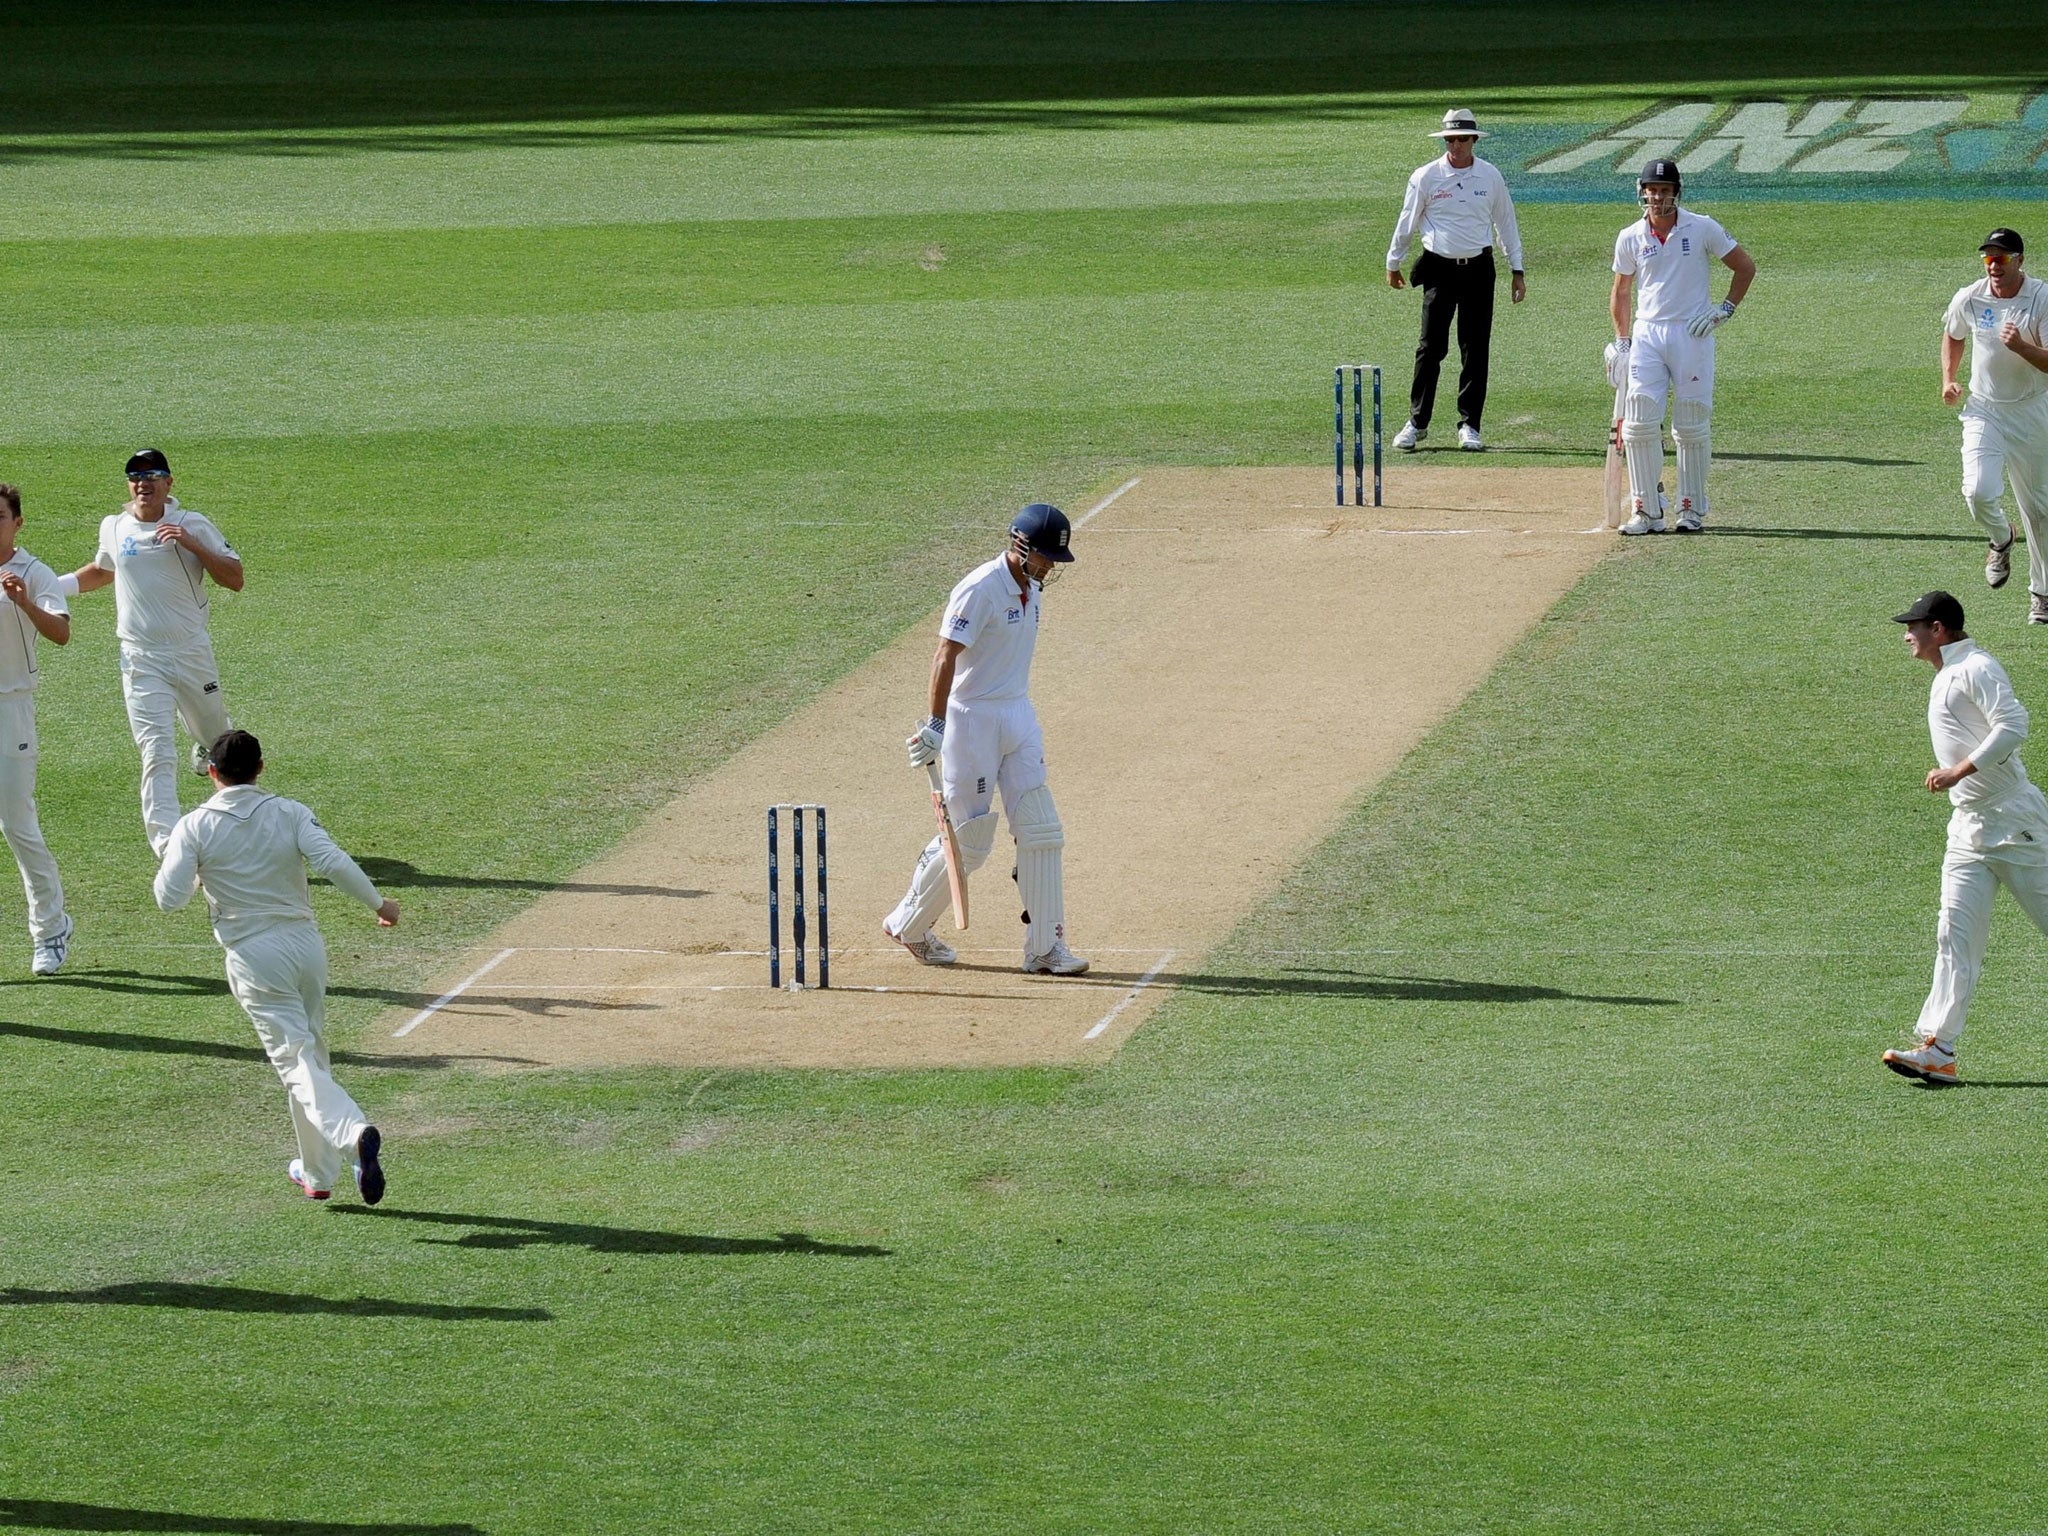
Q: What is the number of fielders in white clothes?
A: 5